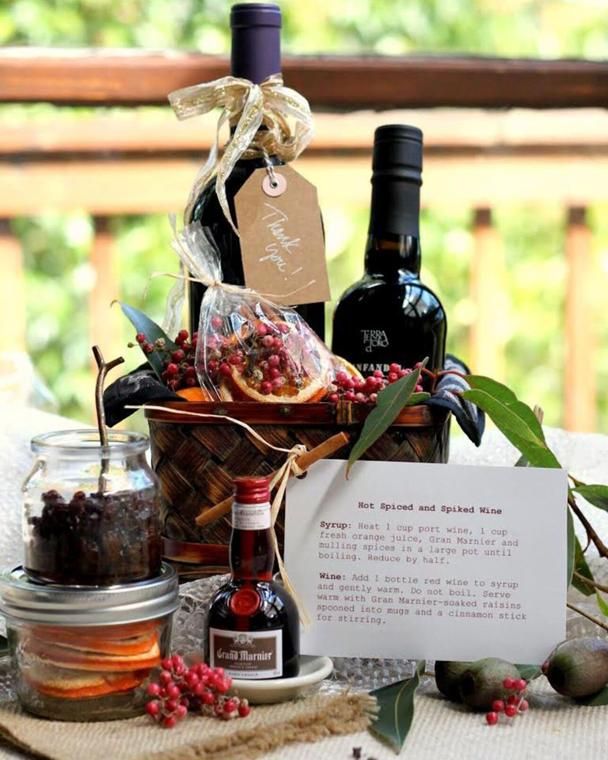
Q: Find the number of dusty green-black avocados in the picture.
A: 3